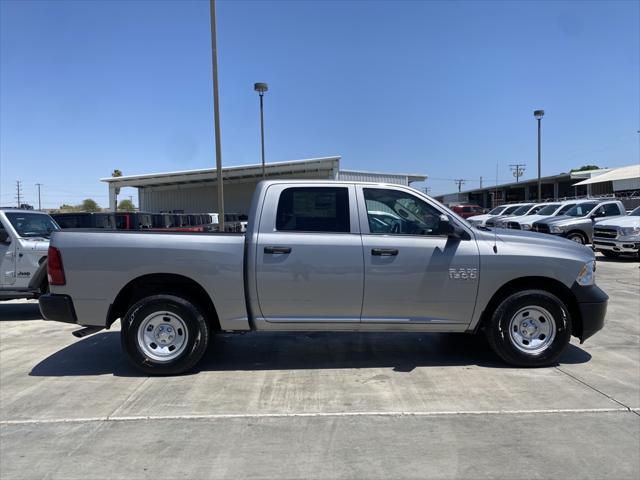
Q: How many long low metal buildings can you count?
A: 2